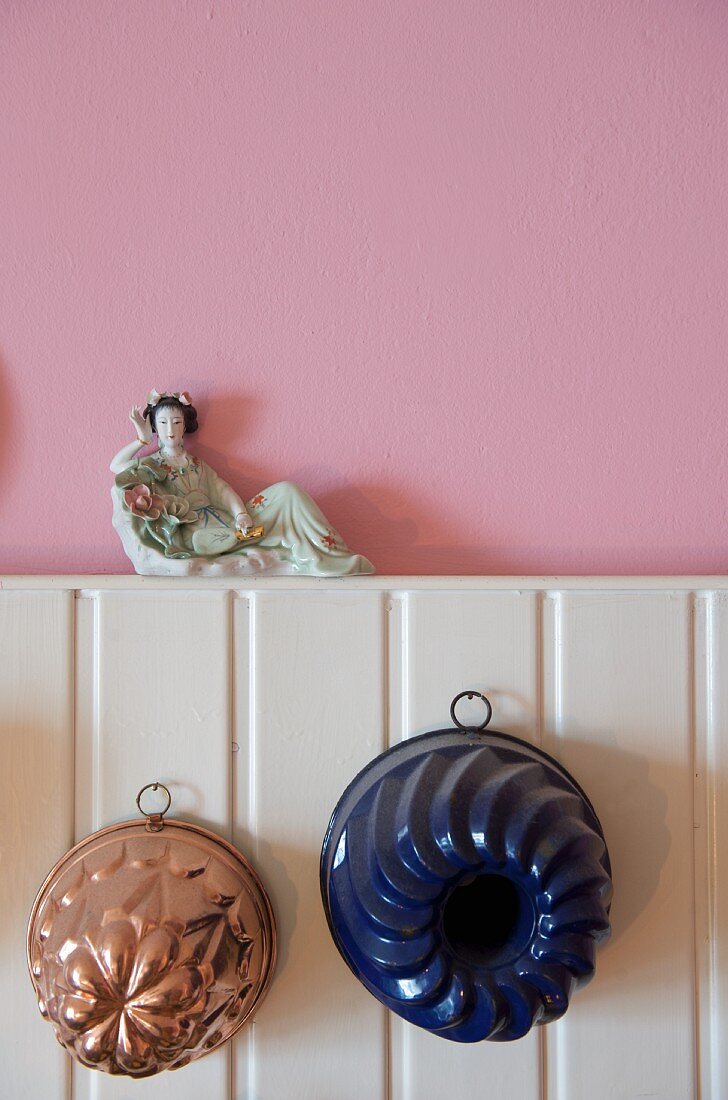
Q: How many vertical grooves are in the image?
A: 5